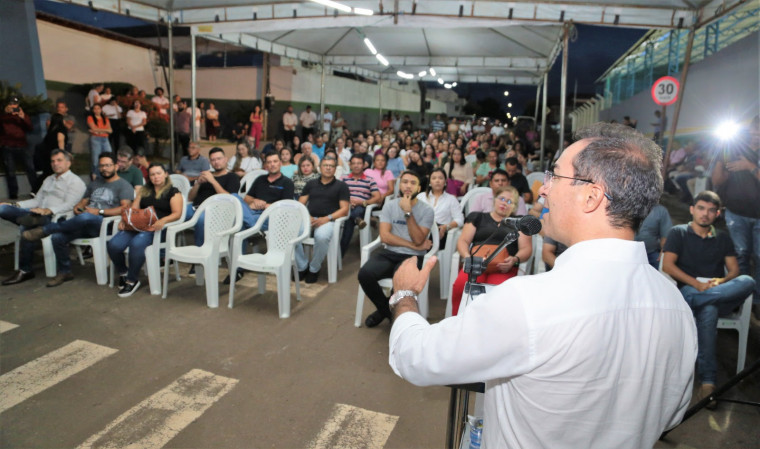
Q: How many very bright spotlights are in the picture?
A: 1